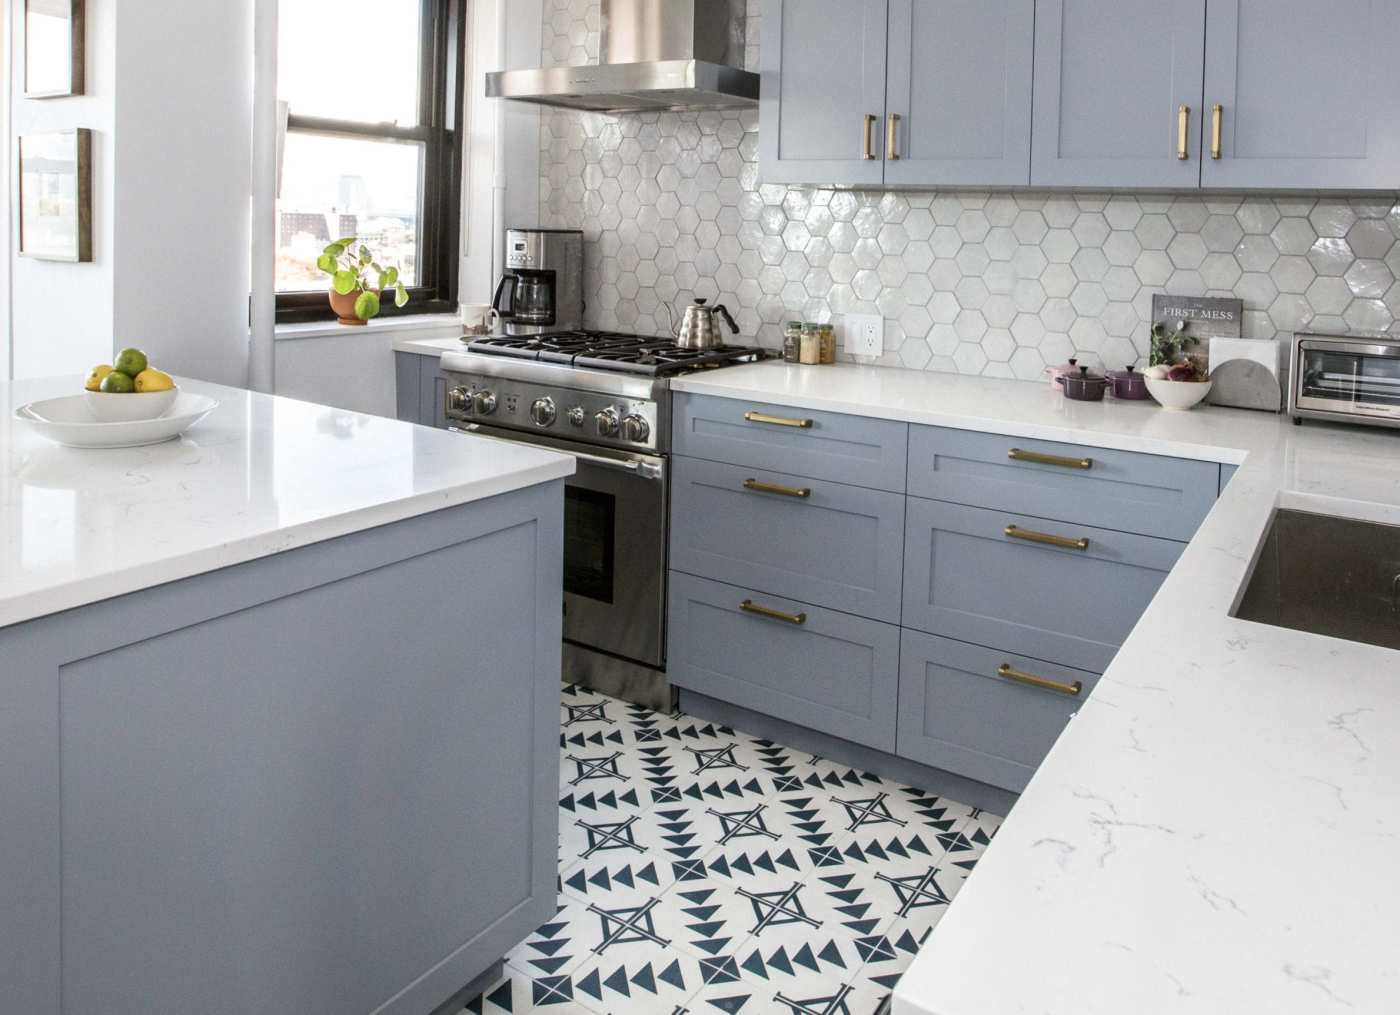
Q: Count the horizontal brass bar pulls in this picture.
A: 6